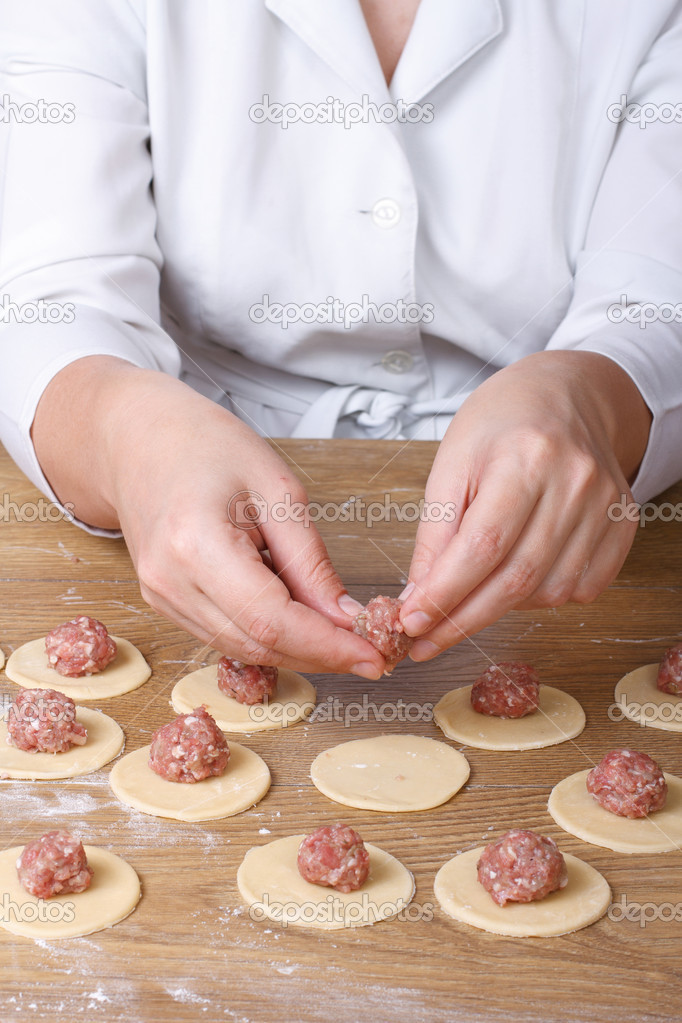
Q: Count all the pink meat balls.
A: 11